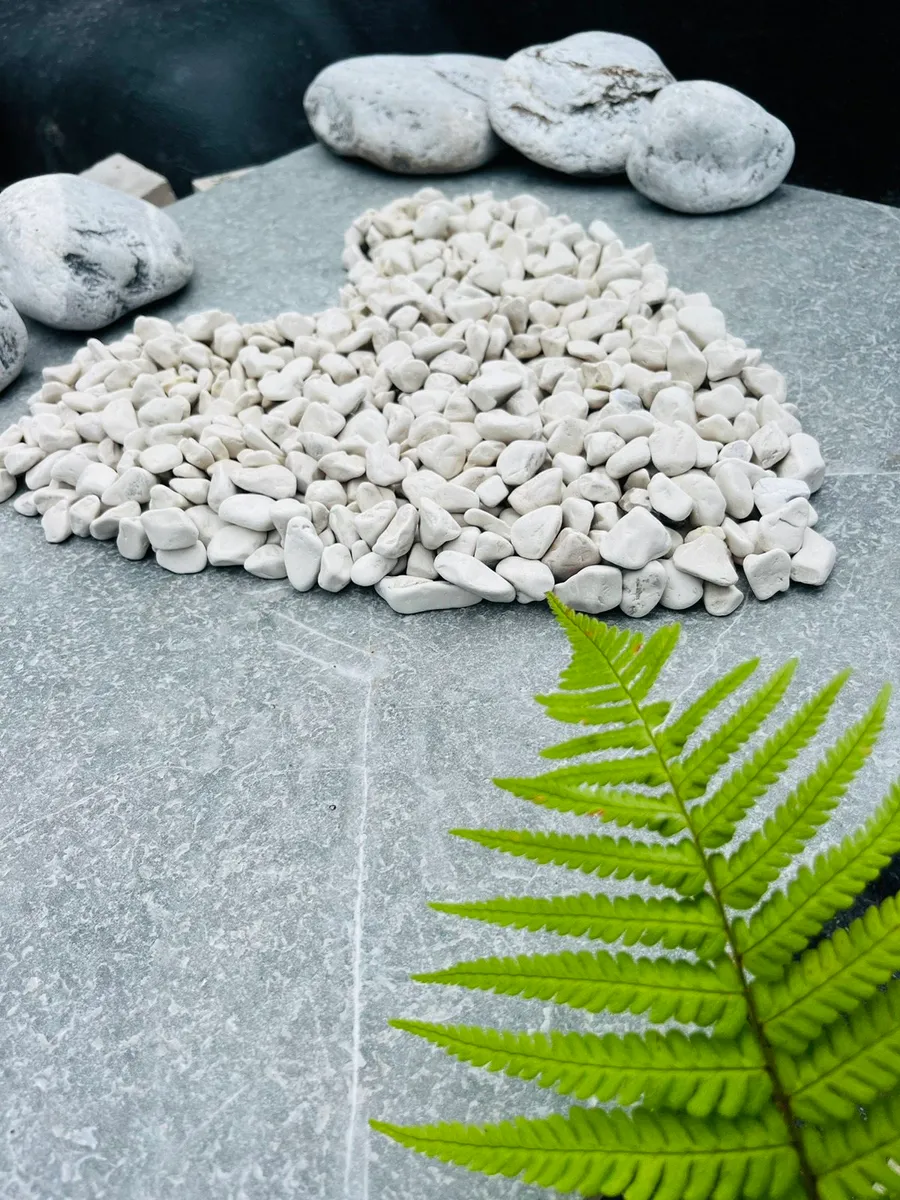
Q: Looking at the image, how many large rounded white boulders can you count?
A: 5